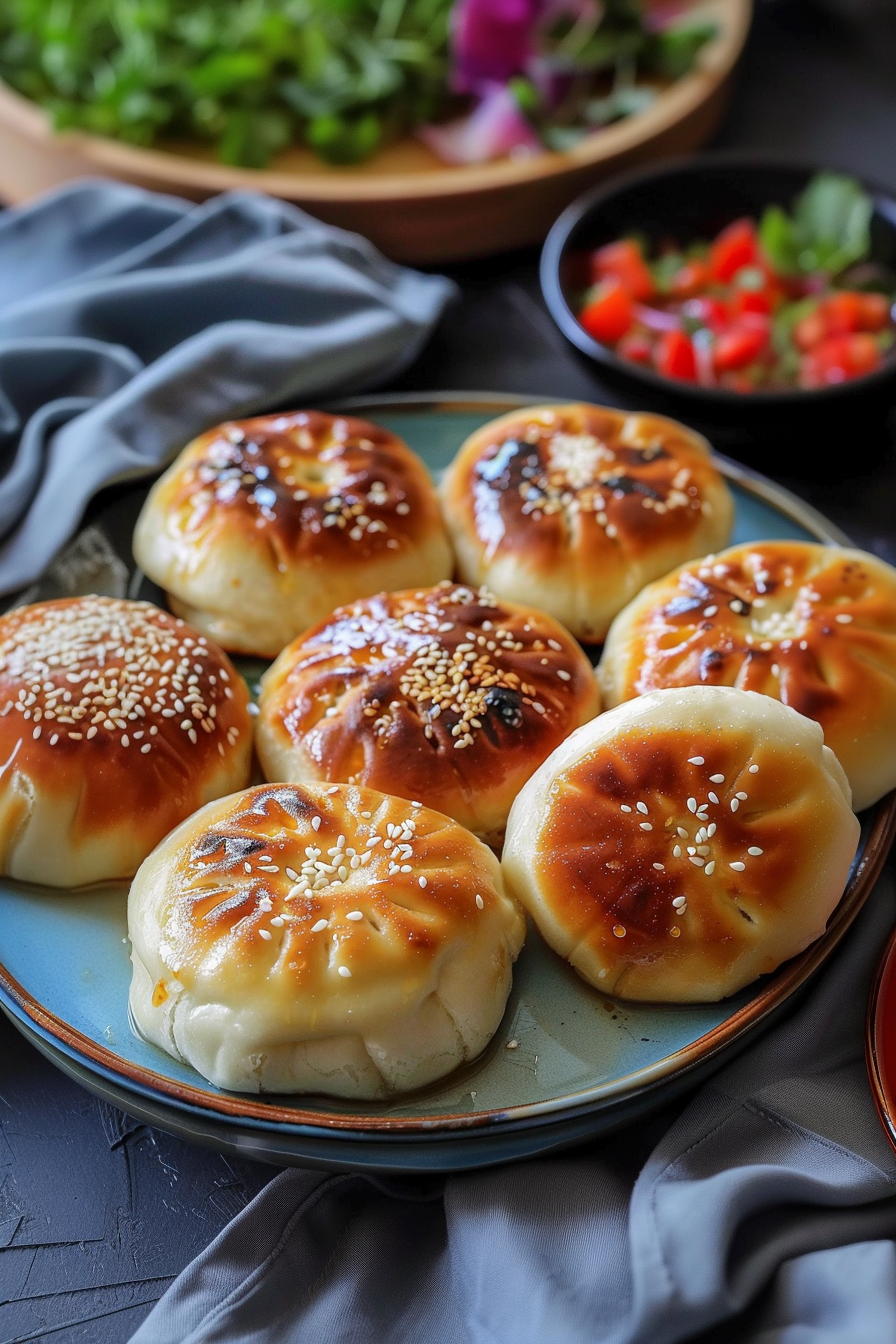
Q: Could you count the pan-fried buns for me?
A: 7